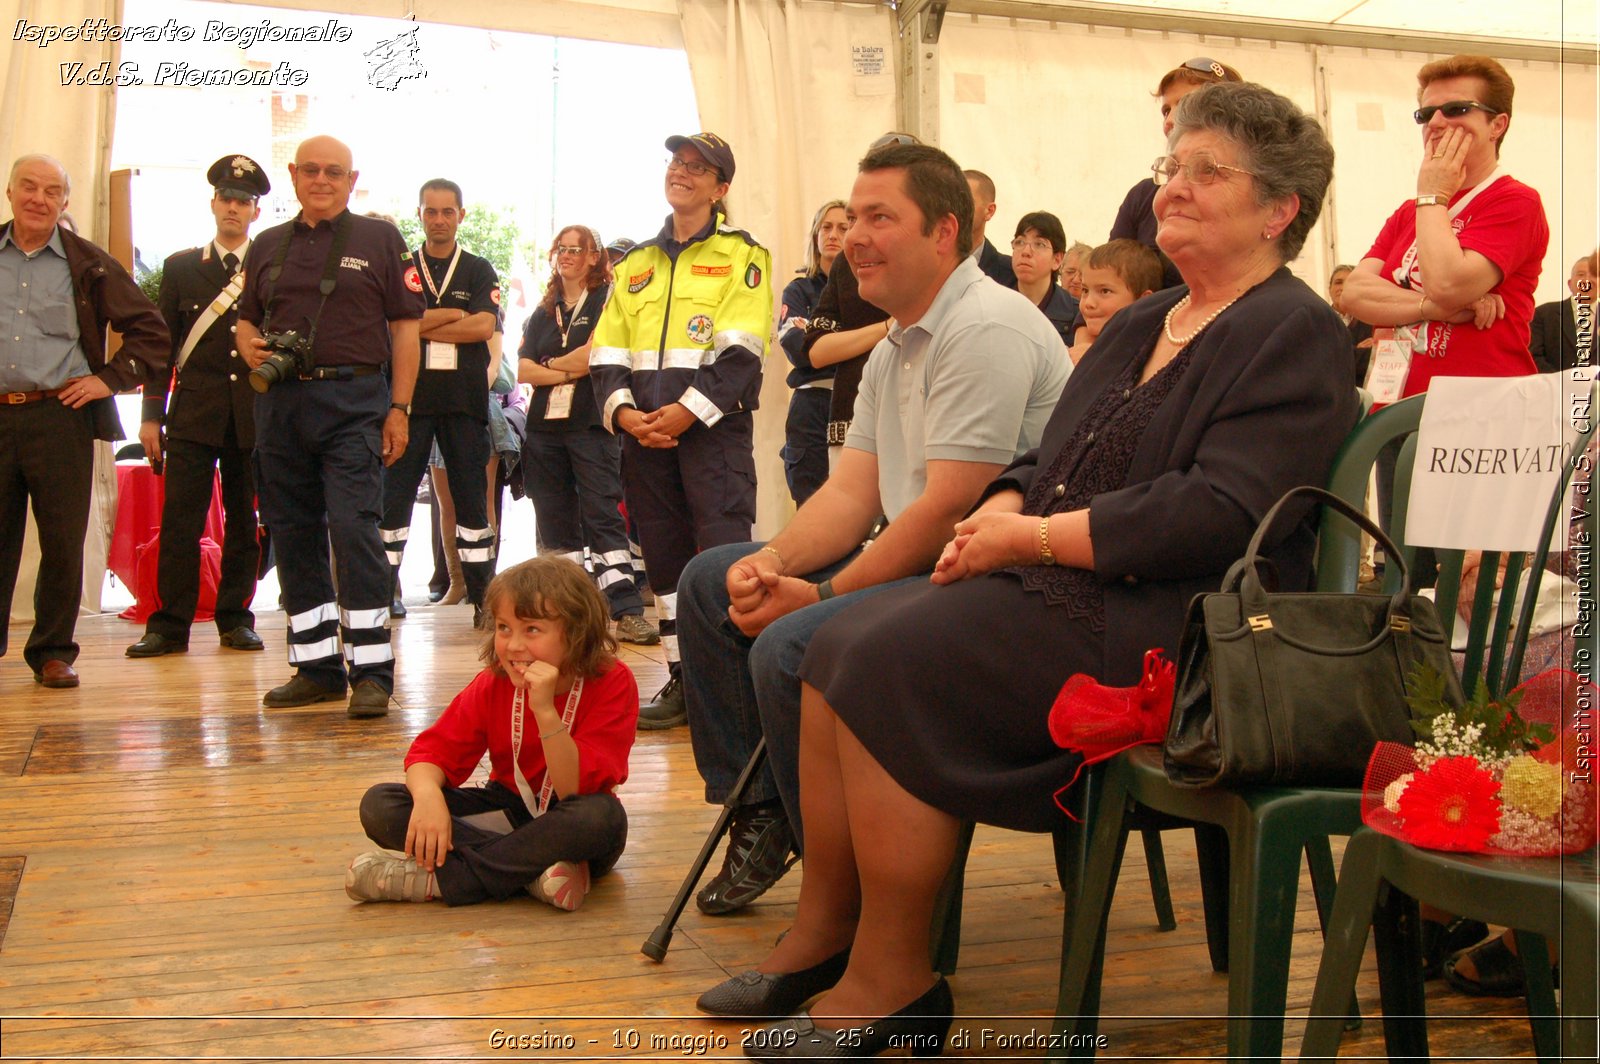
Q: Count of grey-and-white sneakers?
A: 2